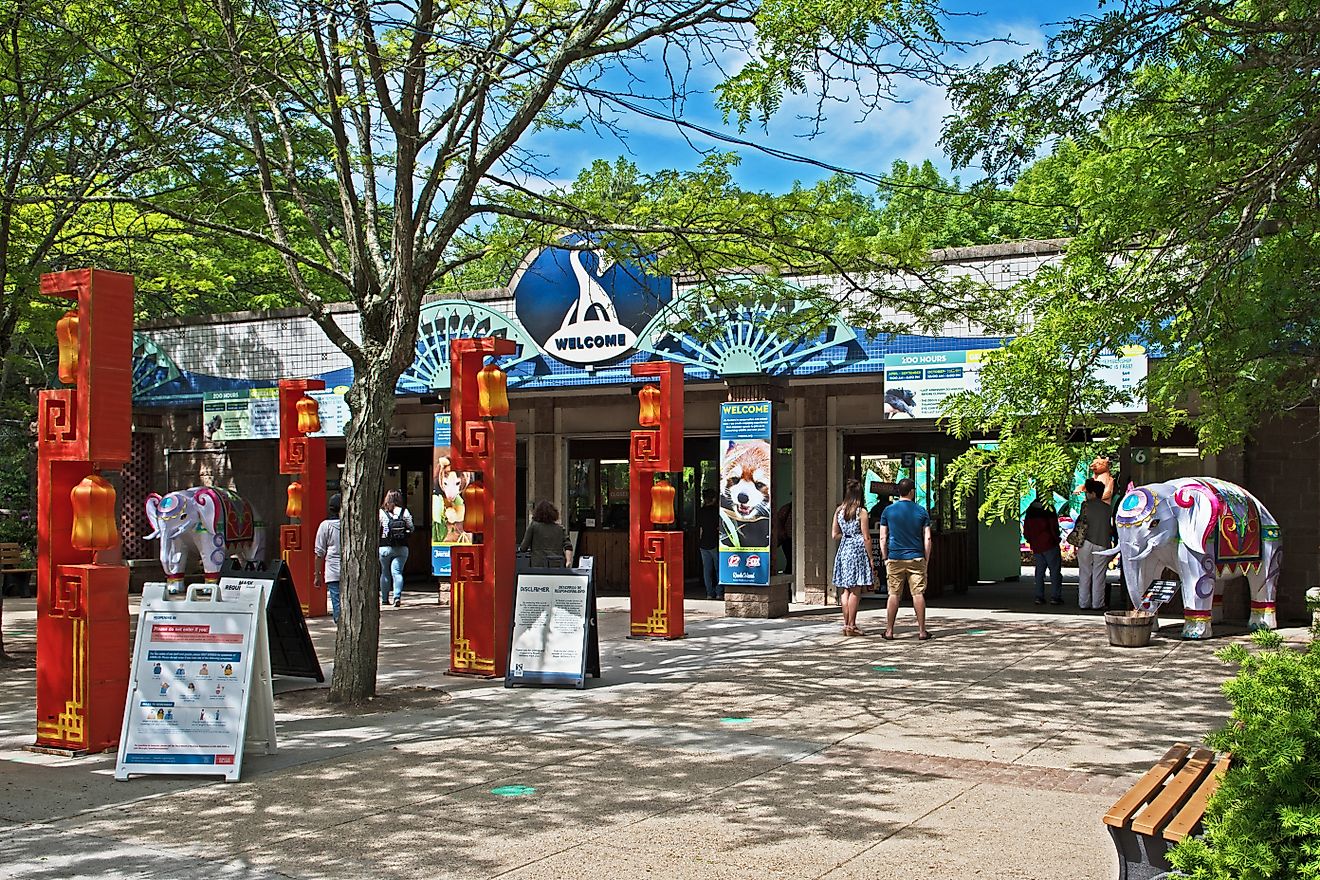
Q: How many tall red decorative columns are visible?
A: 4